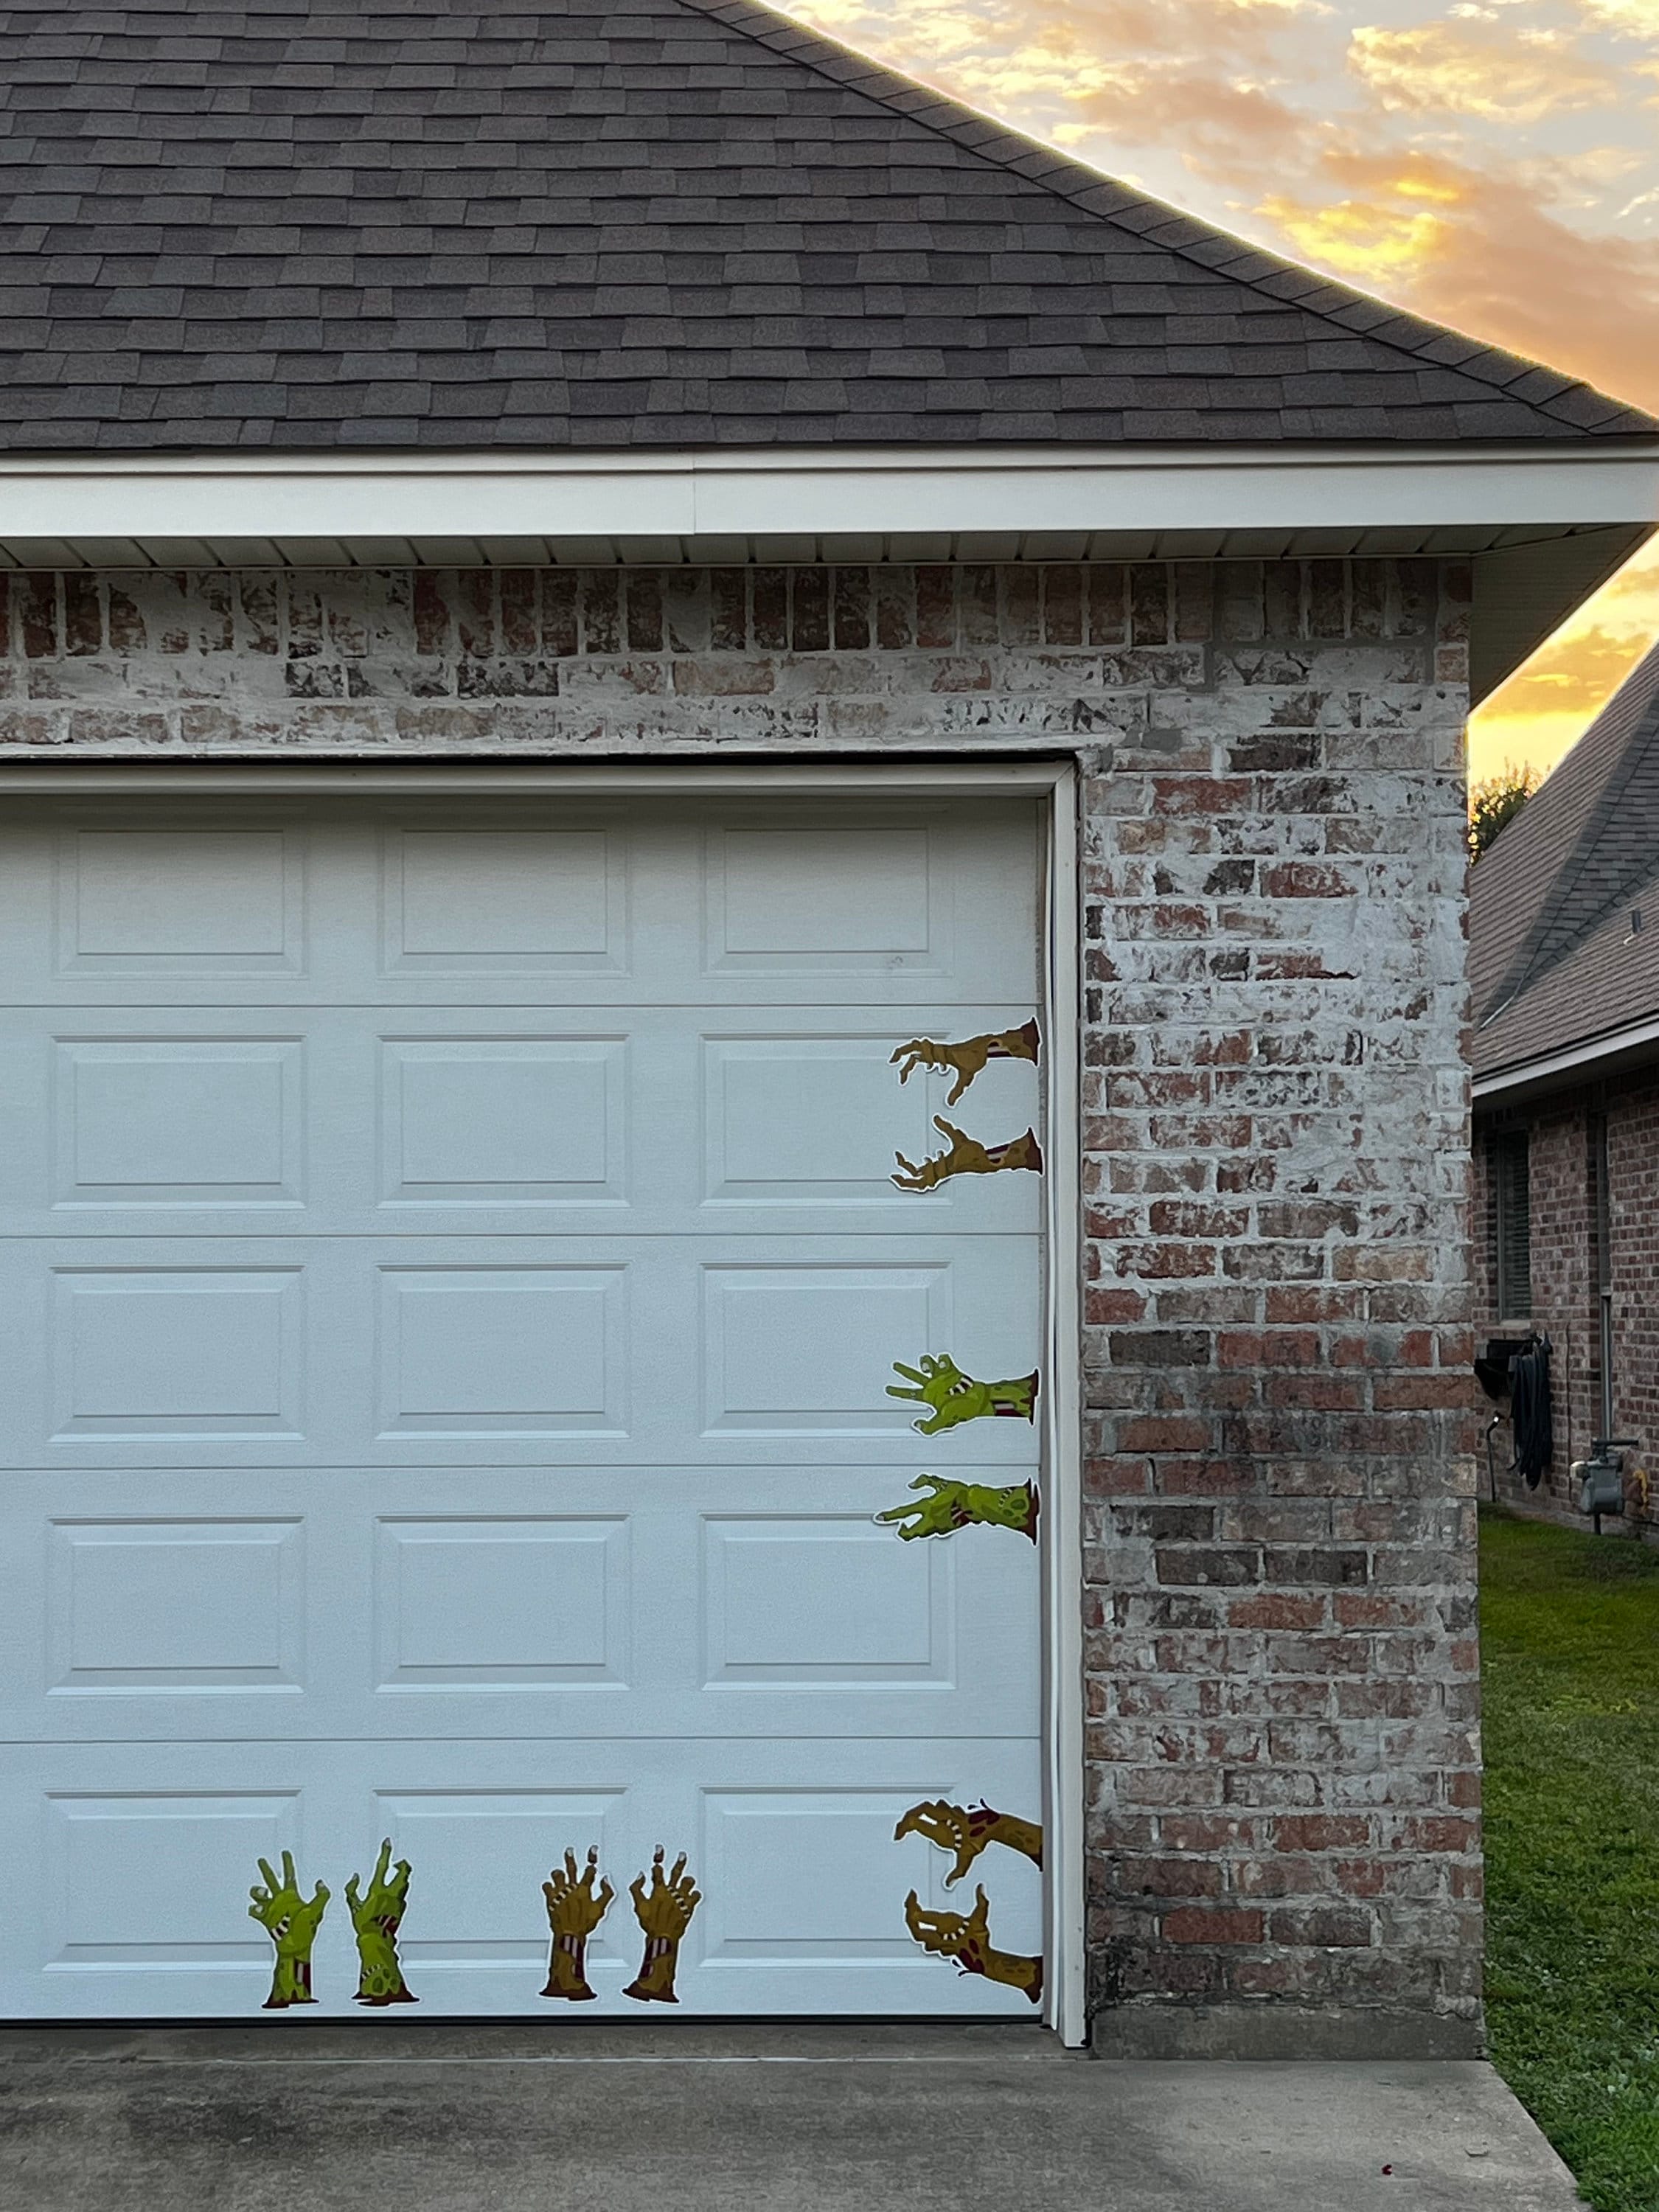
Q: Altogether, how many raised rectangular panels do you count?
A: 15